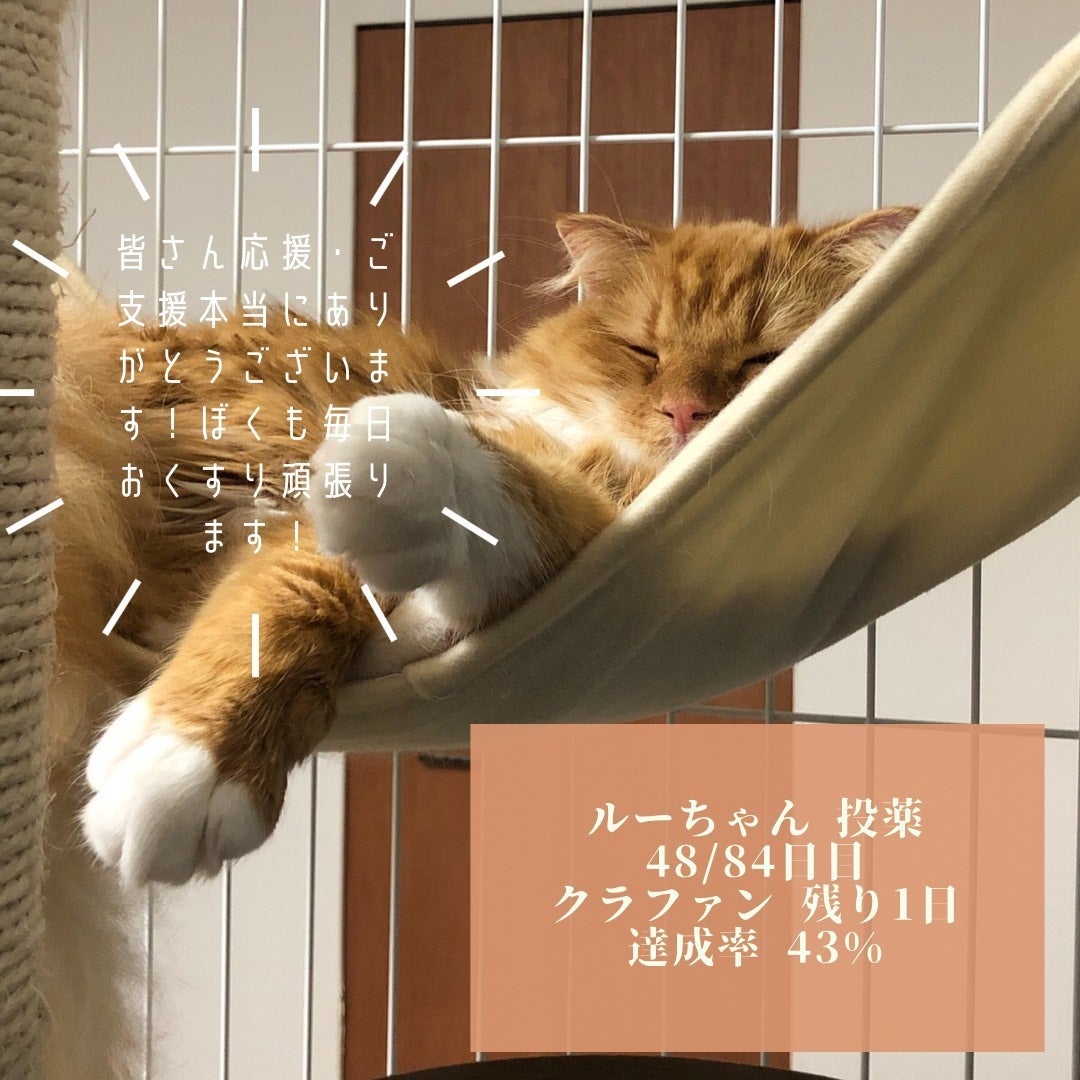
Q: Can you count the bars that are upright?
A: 11